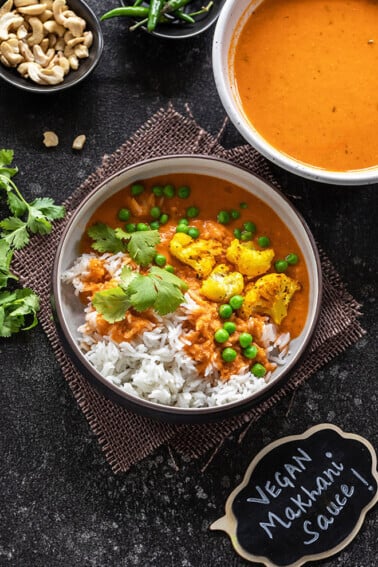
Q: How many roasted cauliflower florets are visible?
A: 4